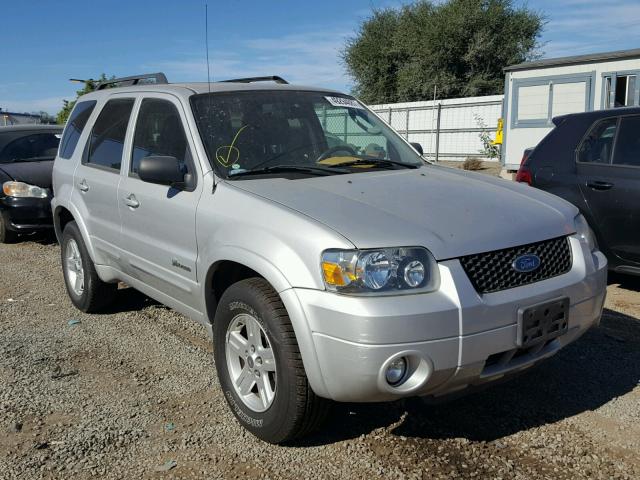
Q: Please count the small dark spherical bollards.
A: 0